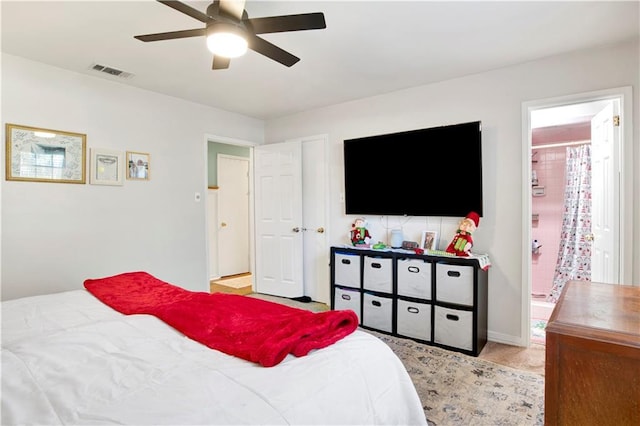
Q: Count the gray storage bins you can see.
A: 8